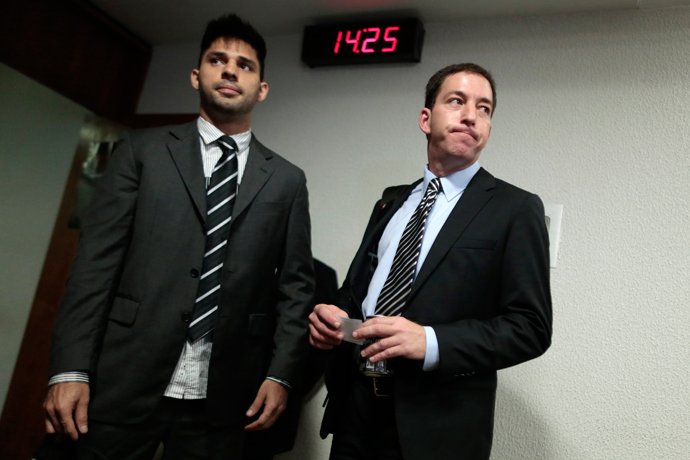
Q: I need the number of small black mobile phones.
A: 0